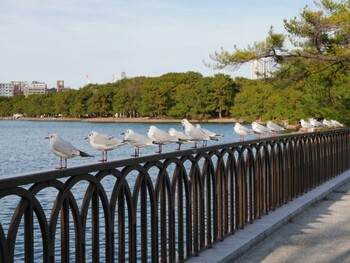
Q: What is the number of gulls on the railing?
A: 14